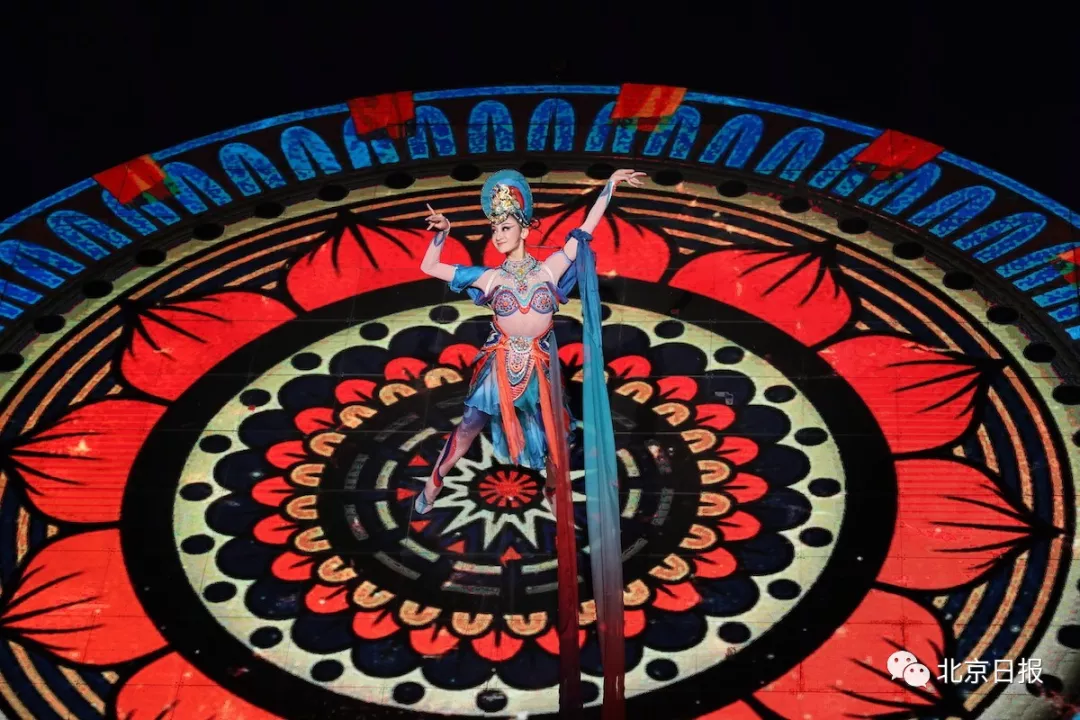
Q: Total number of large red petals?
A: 11